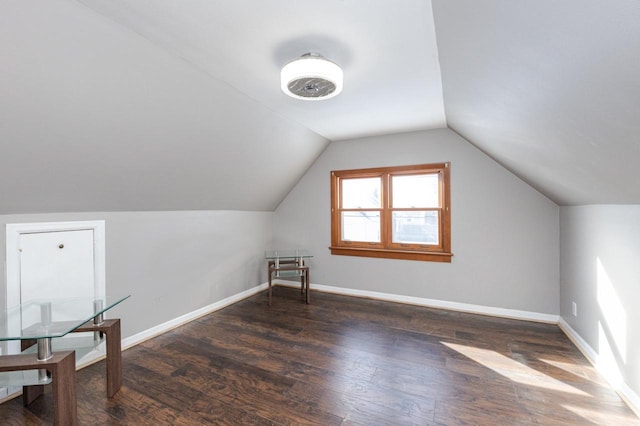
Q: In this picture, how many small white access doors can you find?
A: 1